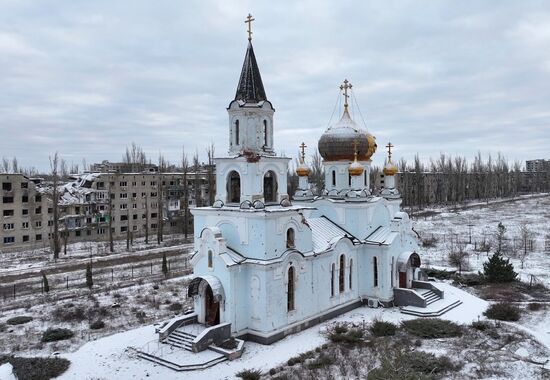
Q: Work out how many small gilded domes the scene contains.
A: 3